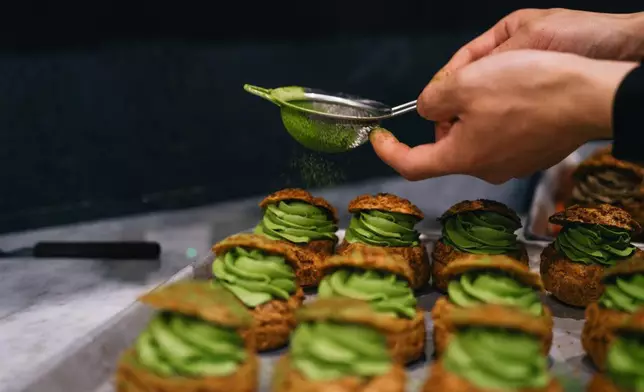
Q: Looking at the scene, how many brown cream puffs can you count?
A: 1